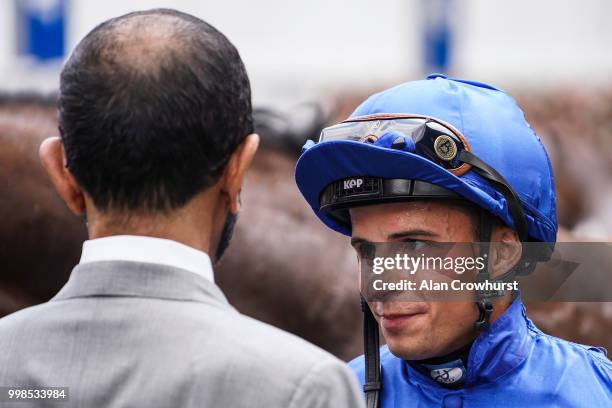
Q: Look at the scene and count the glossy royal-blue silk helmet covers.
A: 1